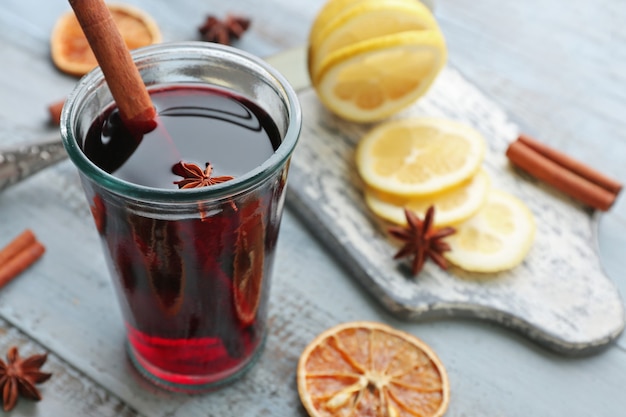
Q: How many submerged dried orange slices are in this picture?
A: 2